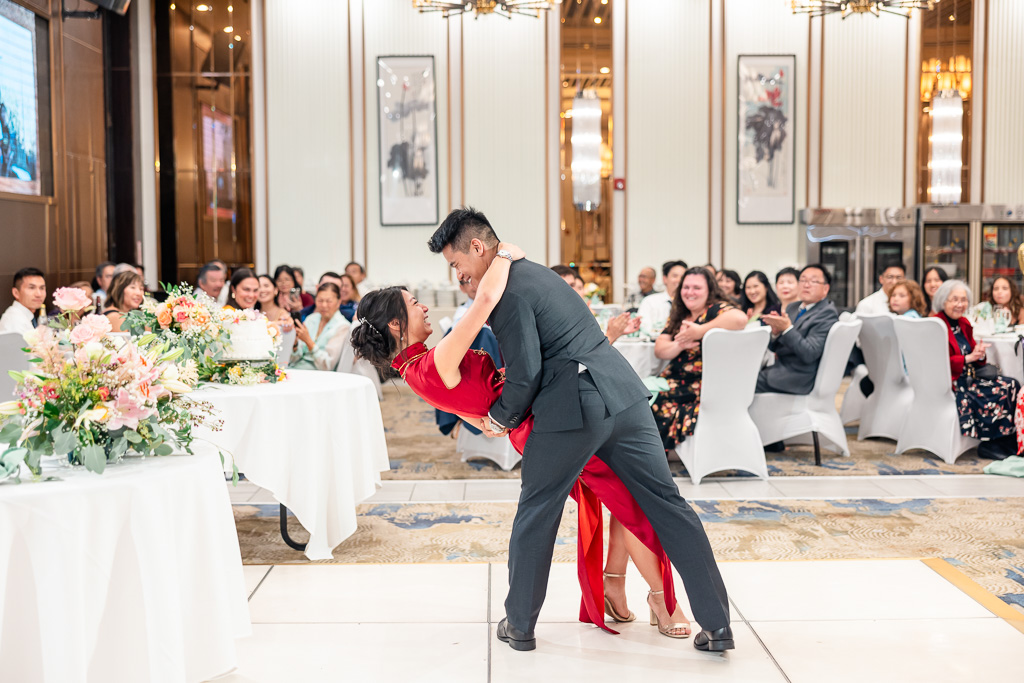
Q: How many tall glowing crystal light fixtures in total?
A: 2